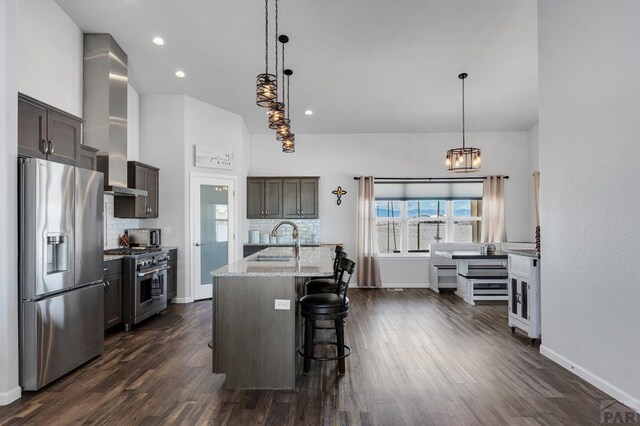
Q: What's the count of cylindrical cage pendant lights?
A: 4